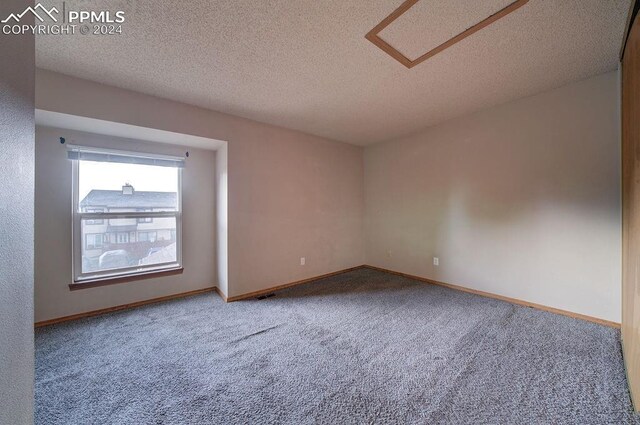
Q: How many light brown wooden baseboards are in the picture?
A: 4